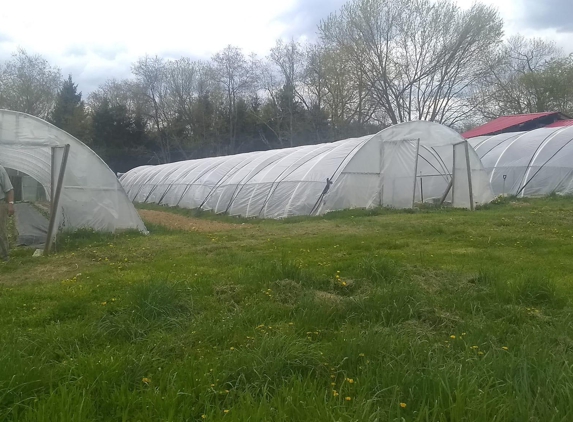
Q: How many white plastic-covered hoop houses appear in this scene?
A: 3